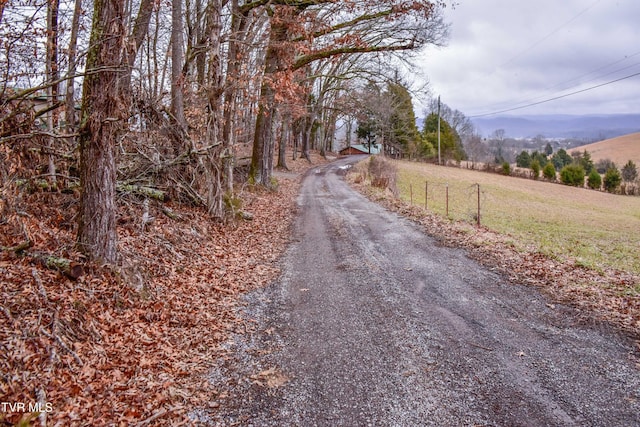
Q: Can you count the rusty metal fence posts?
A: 4